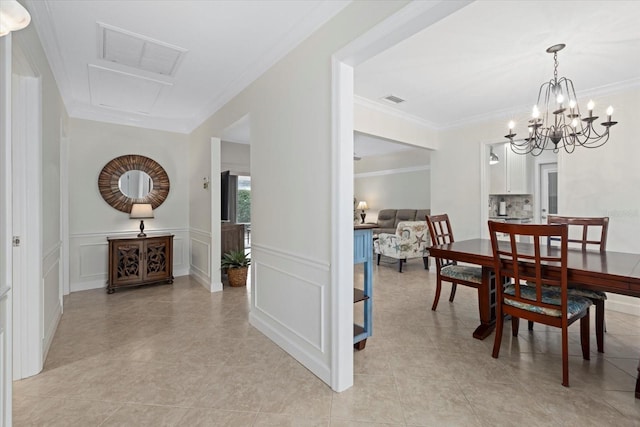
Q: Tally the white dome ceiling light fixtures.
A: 1